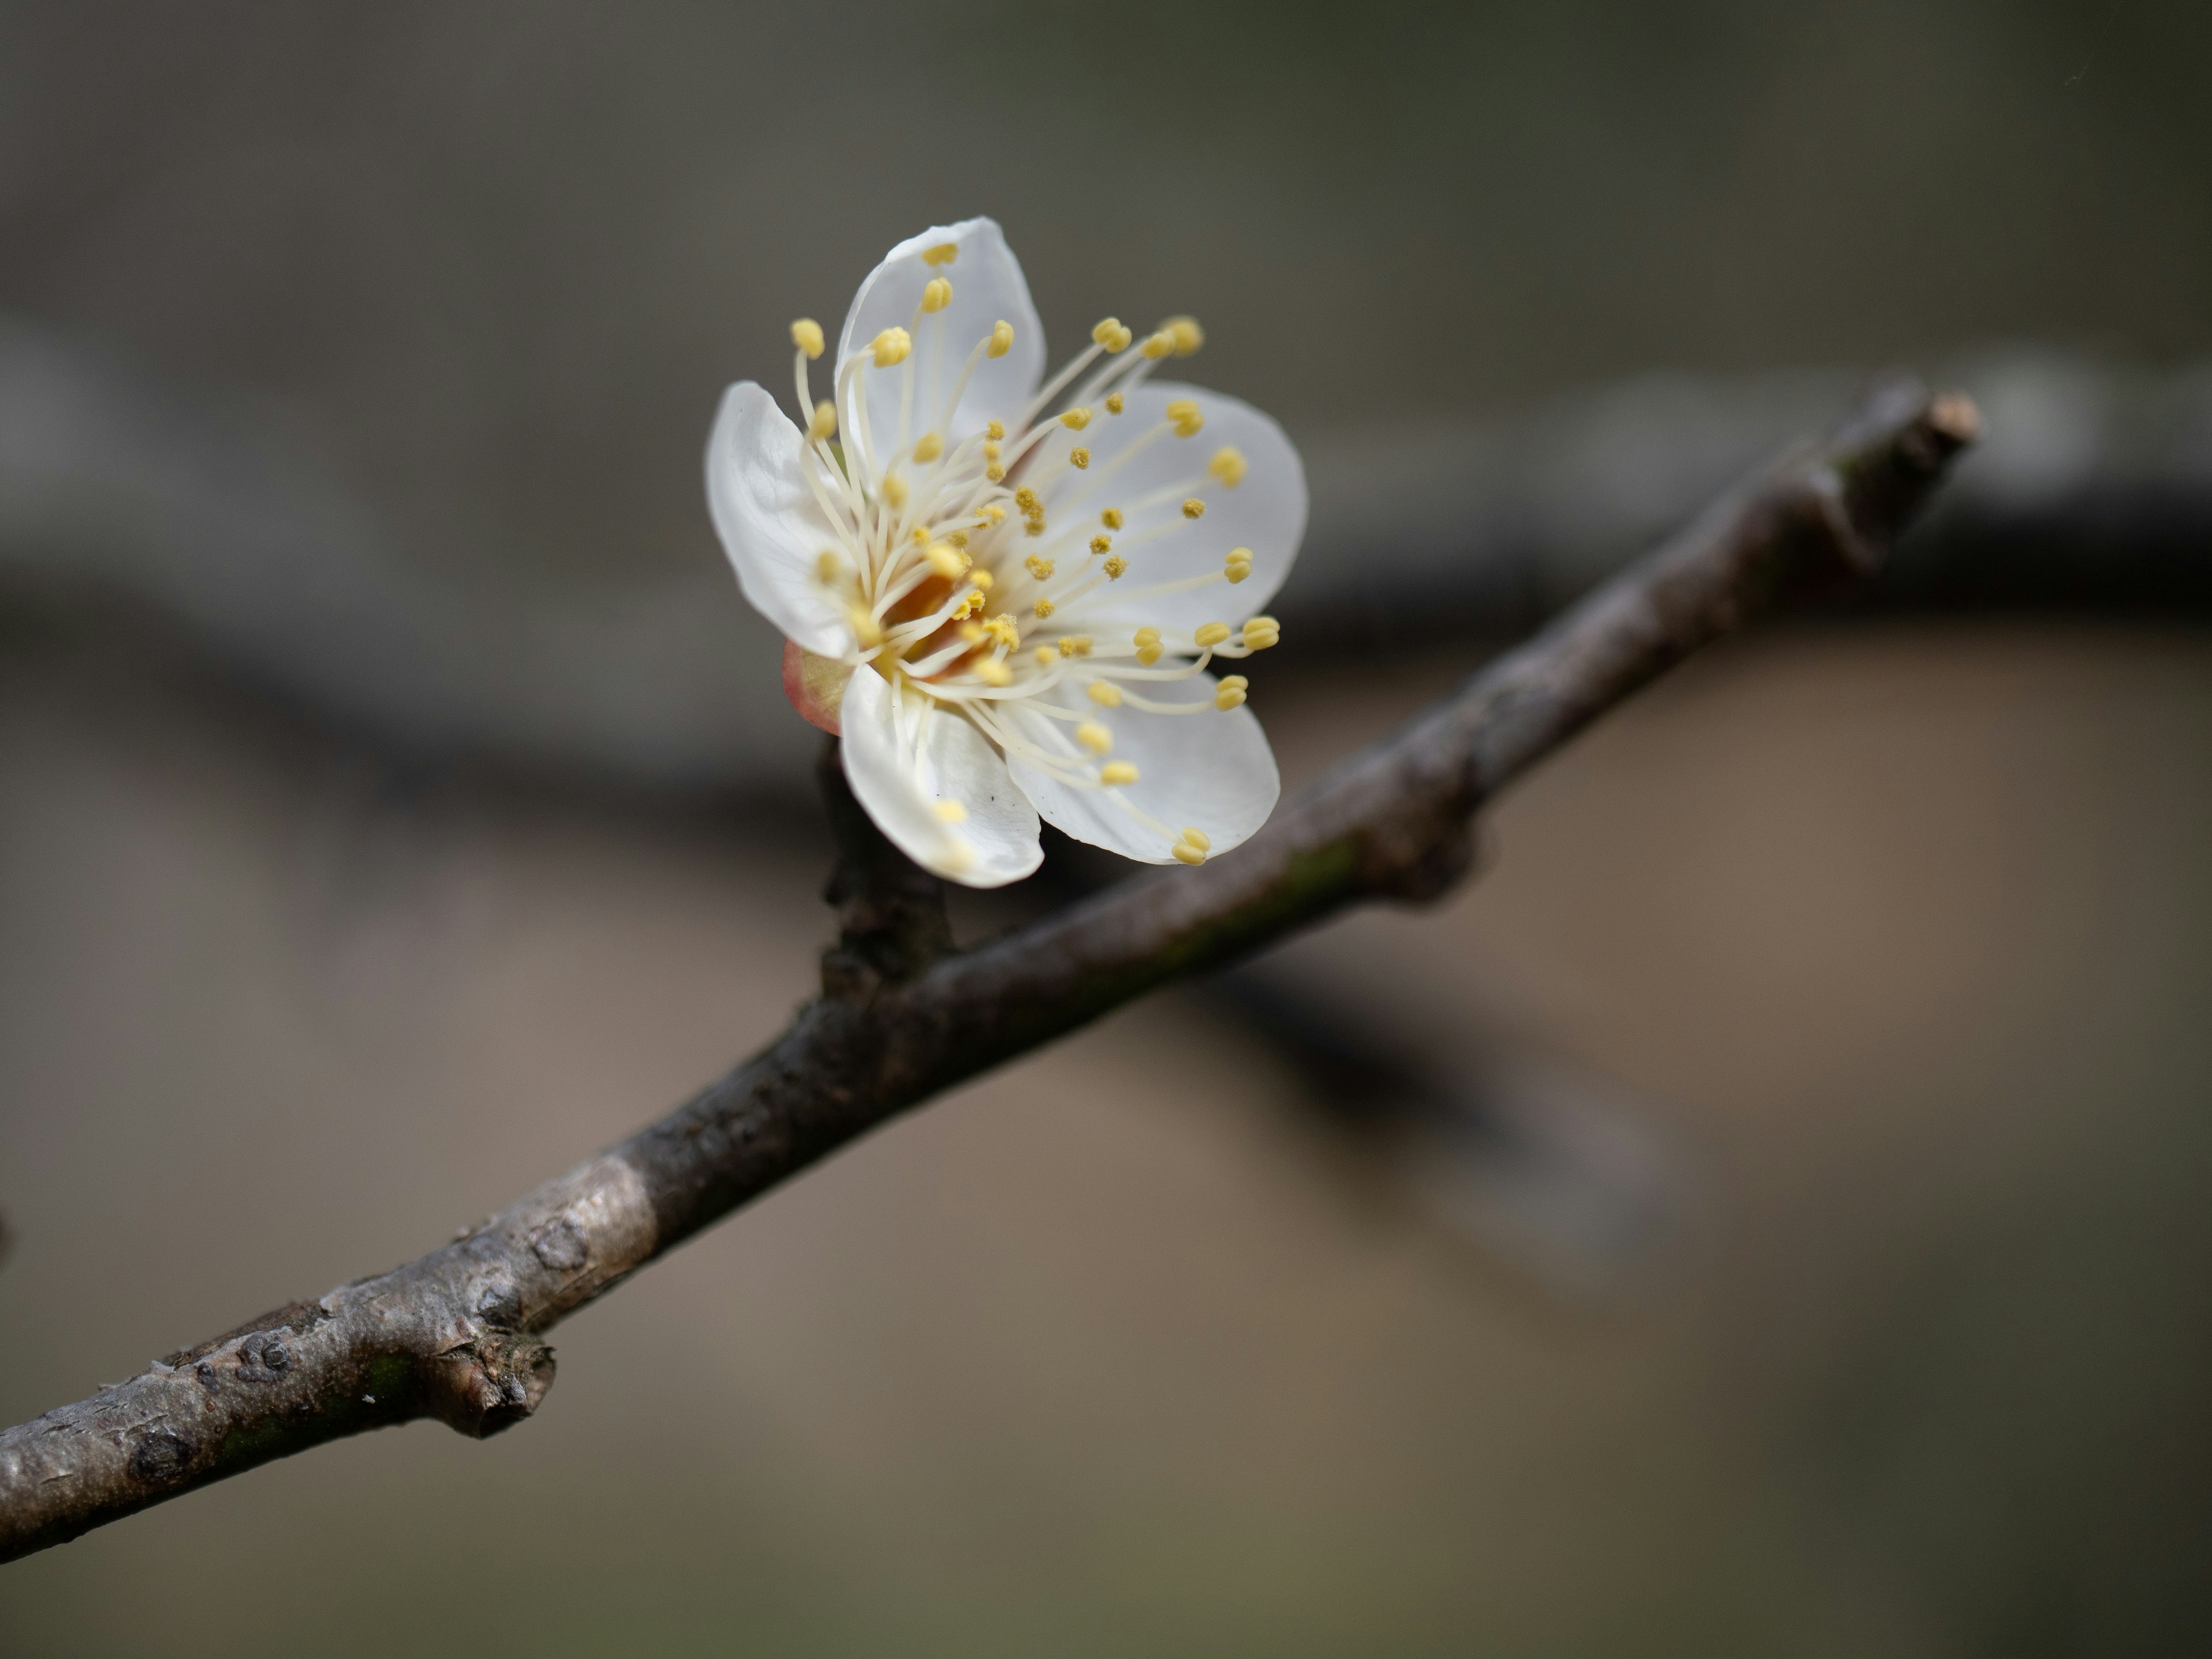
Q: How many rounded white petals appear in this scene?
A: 5